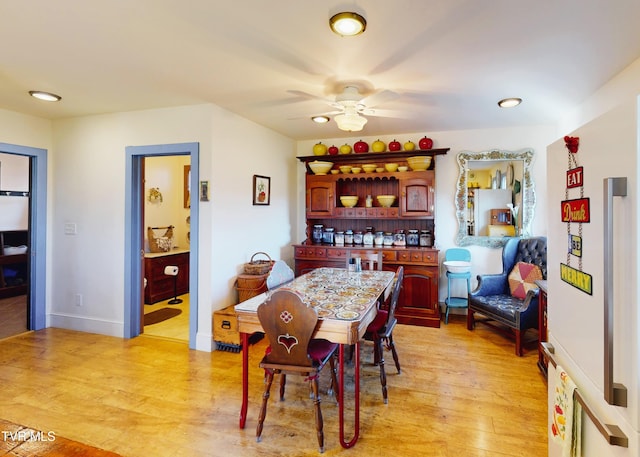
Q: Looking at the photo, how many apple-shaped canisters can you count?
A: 8